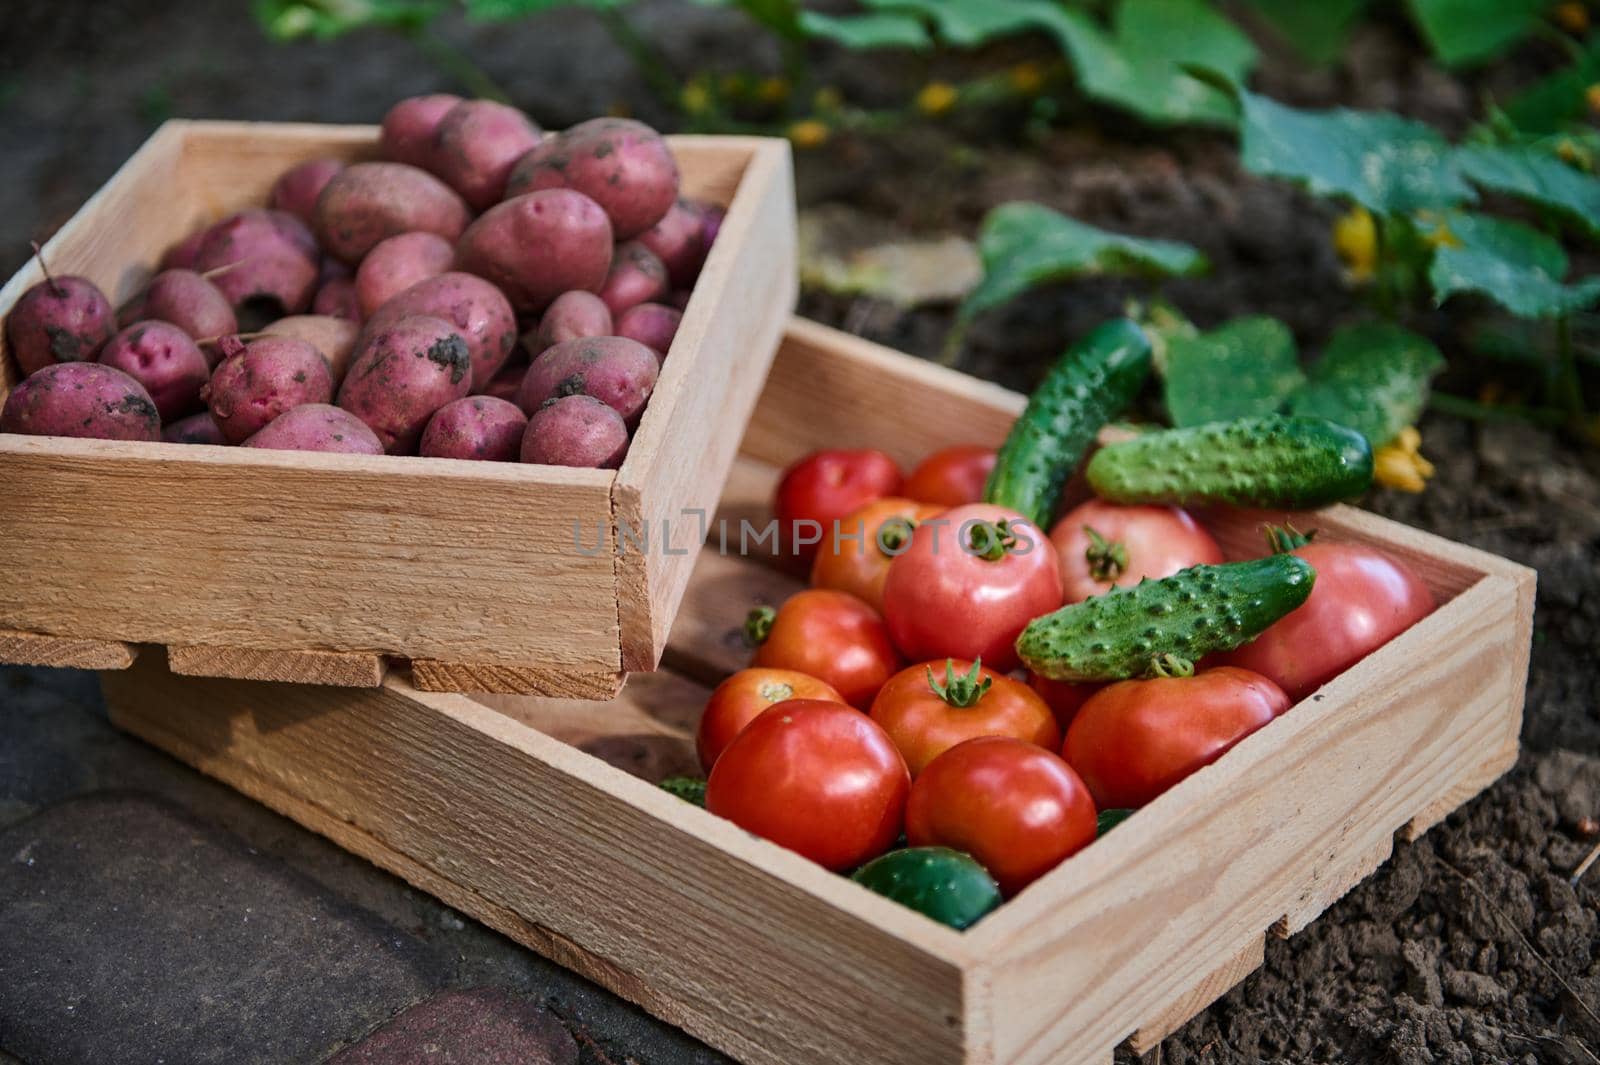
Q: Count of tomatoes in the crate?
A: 13